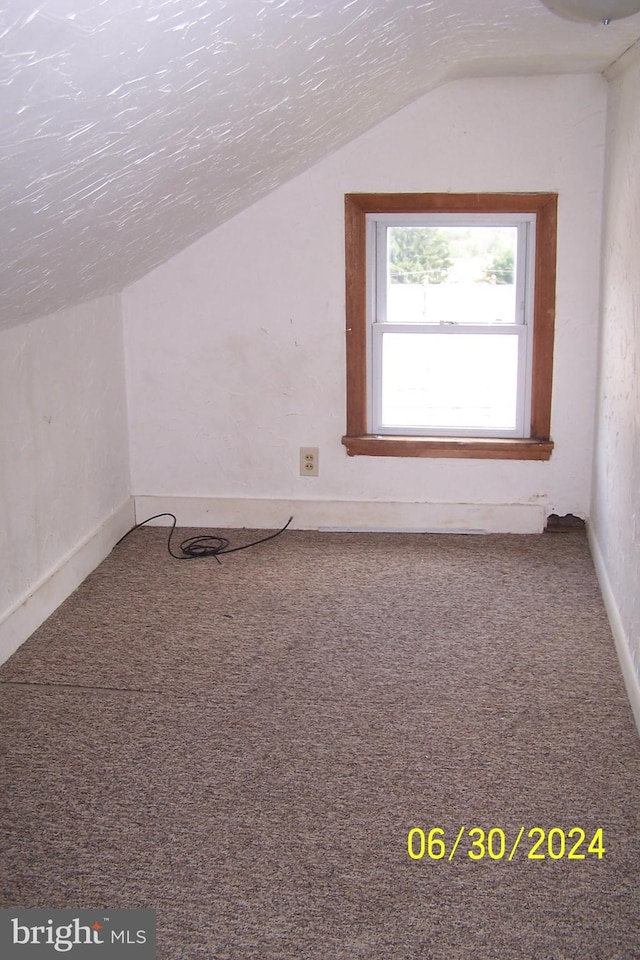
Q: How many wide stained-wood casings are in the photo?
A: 1